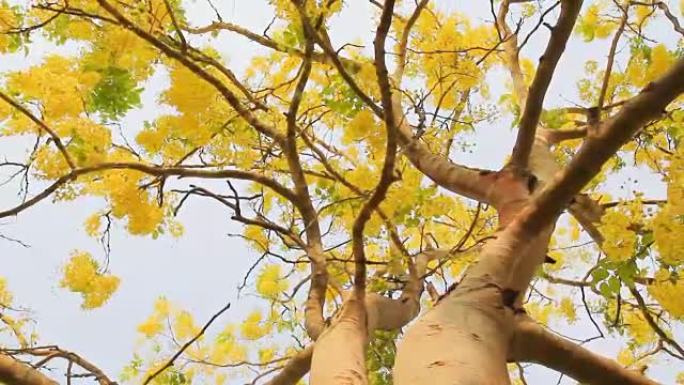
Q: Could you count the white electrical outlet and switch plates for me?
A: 0